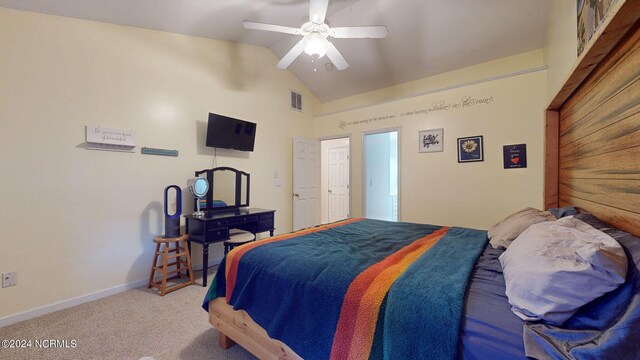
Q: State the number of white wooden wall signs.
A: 1